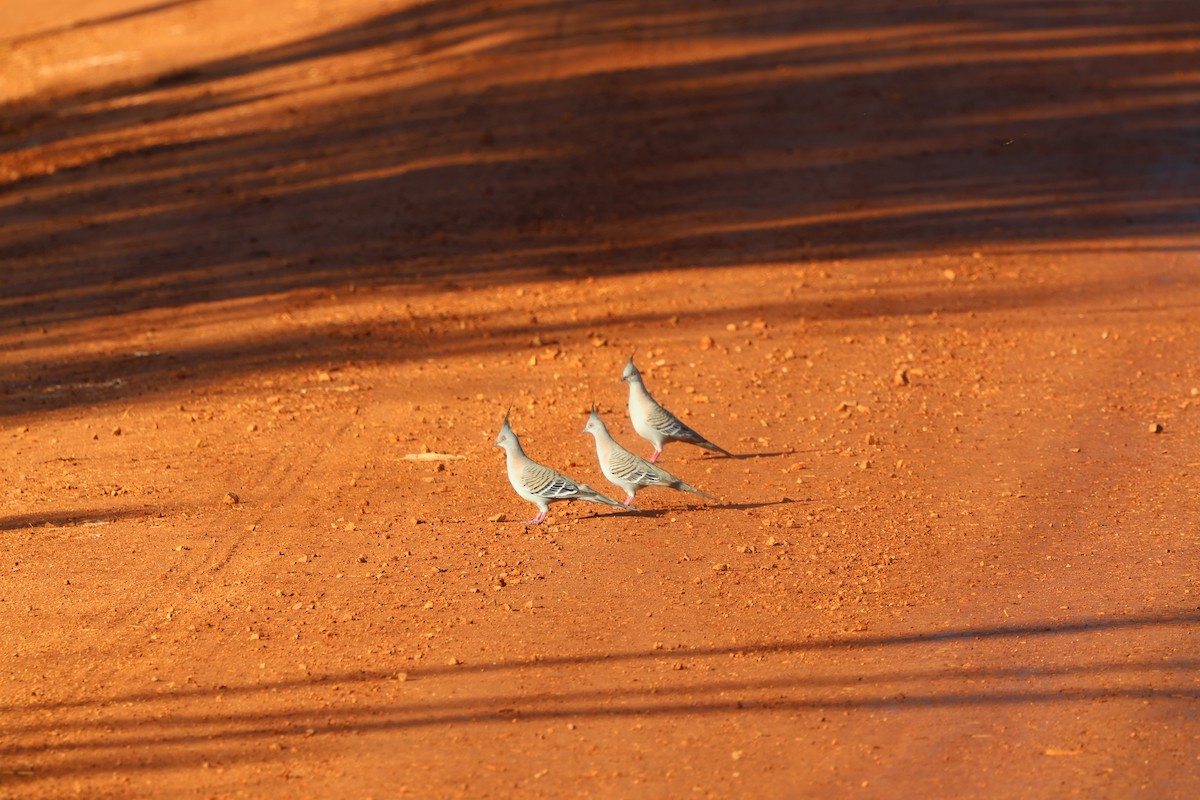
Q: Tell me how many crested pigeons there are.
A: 3